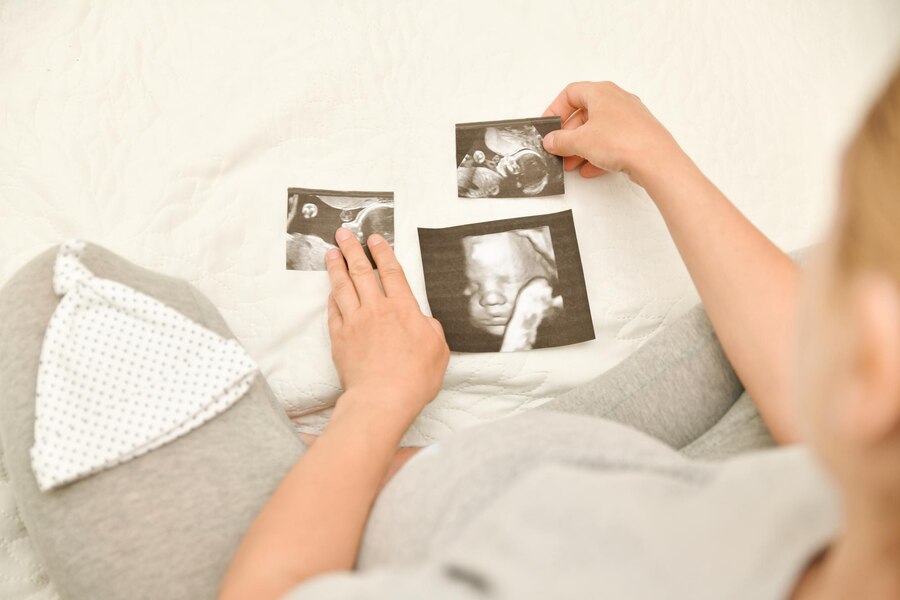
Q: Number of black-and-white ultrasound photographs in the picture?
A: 3